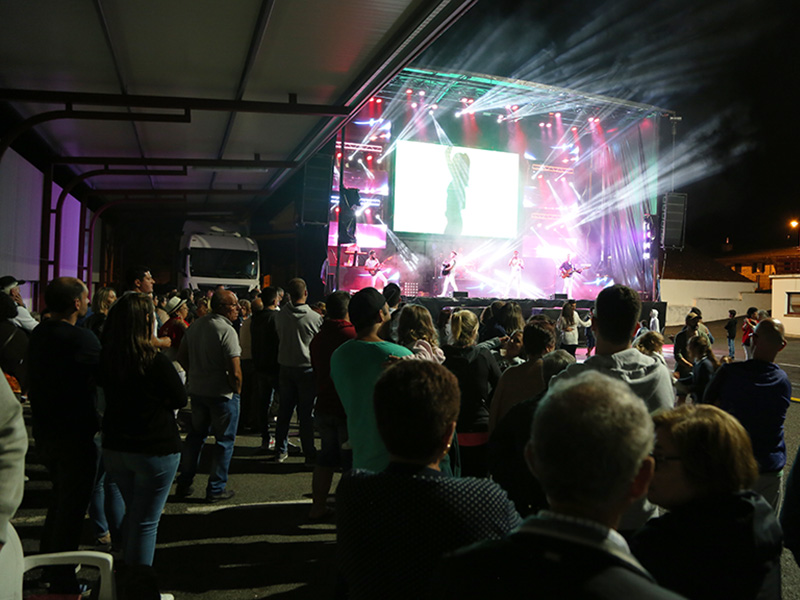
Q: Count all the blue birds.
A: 0